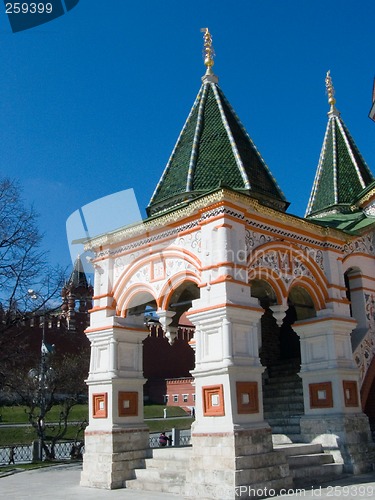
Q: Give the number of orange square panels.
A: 6